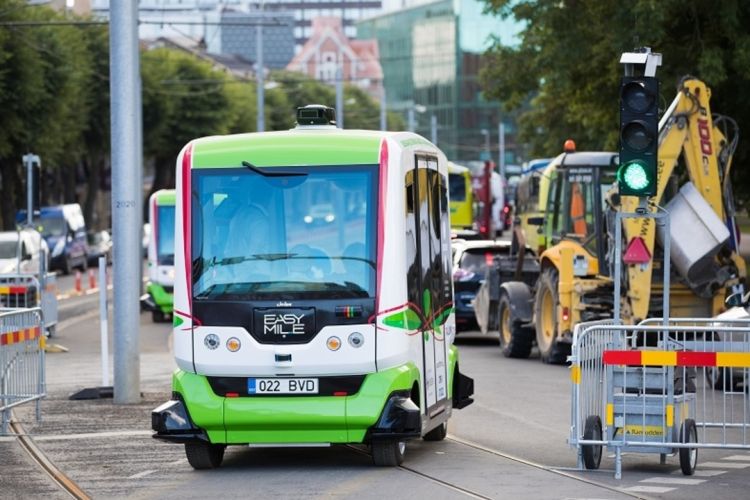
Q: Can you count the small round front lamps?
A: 4